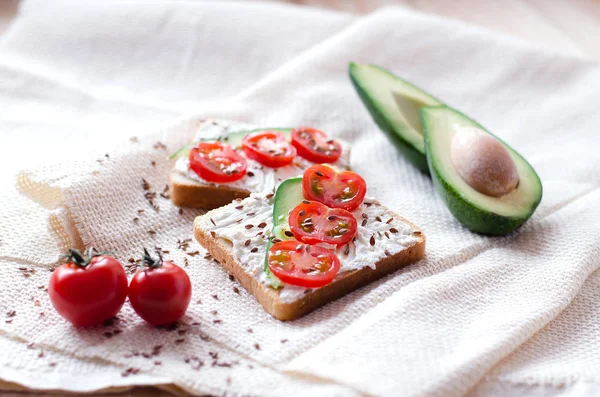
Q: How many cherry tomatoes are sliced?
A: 6